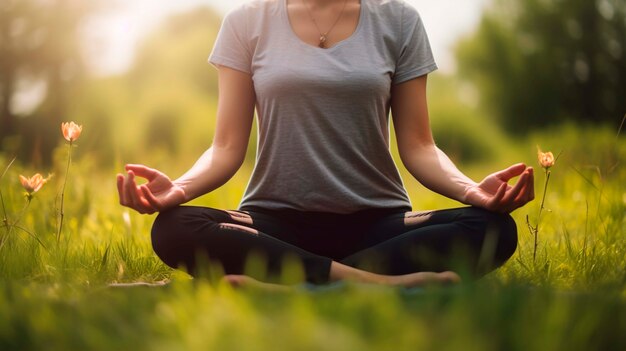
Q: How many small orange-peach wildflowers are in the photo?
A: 3